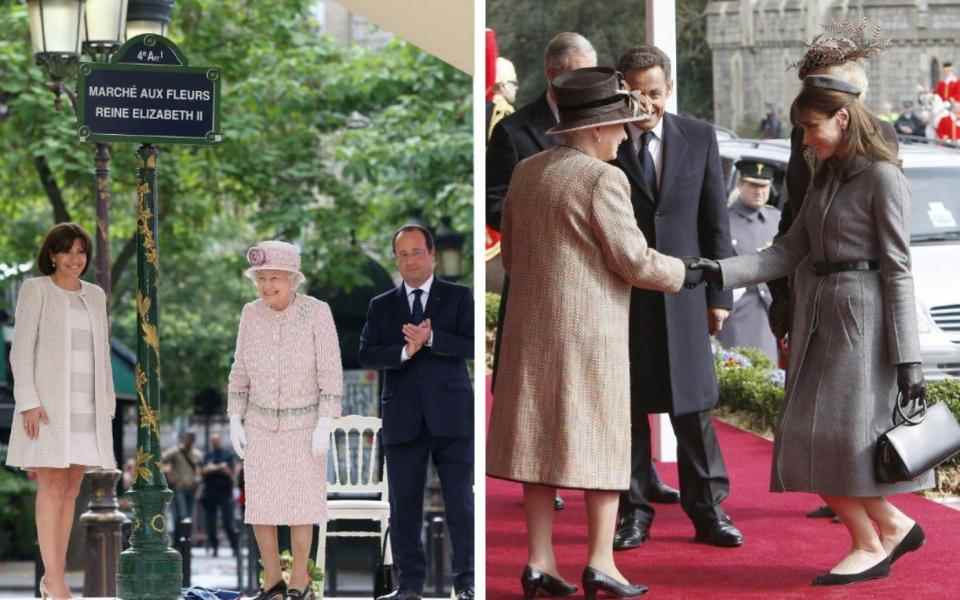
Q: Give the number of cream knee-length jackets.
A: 1